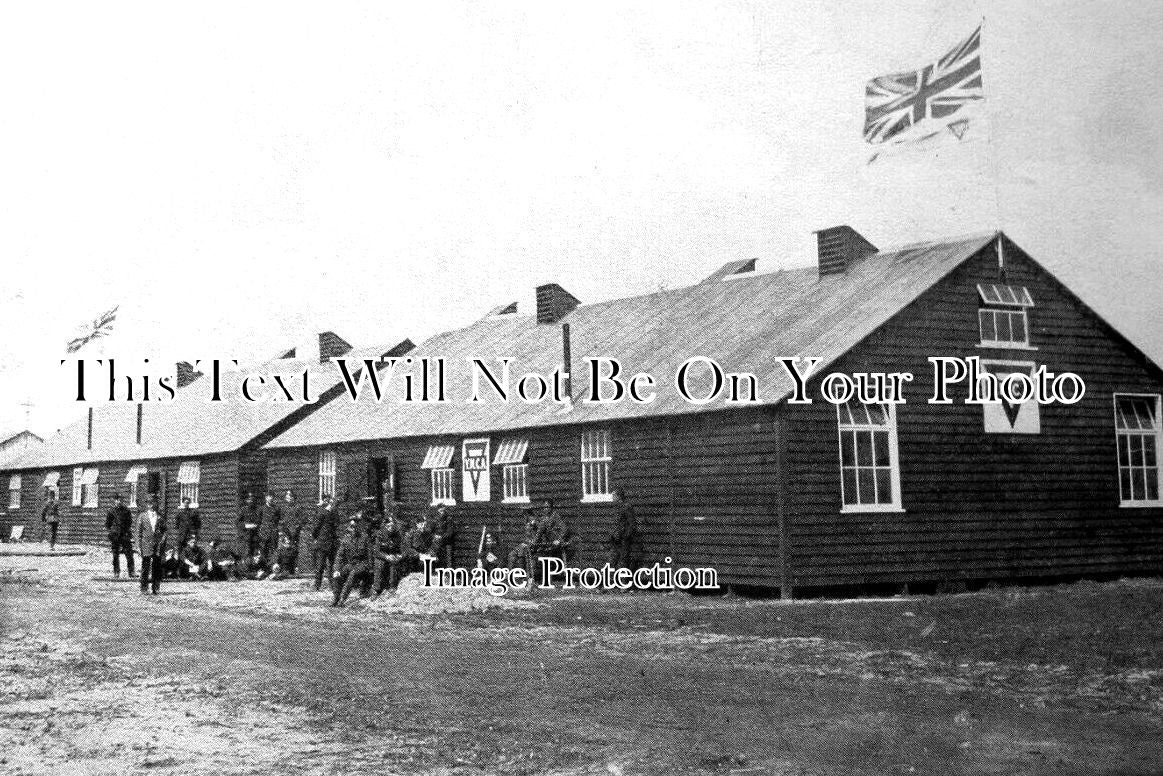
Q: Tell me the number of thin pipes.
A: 3